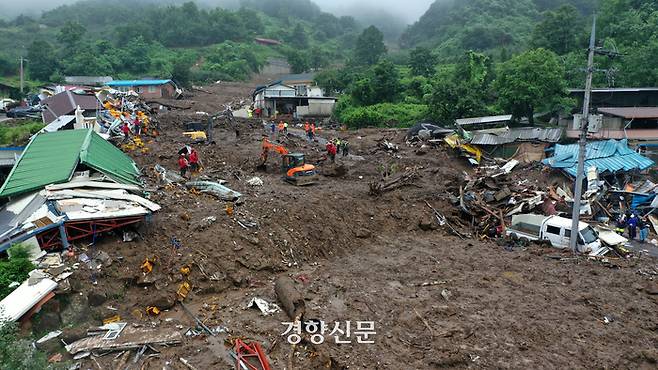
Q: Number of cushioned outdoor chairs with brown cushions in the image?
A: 0